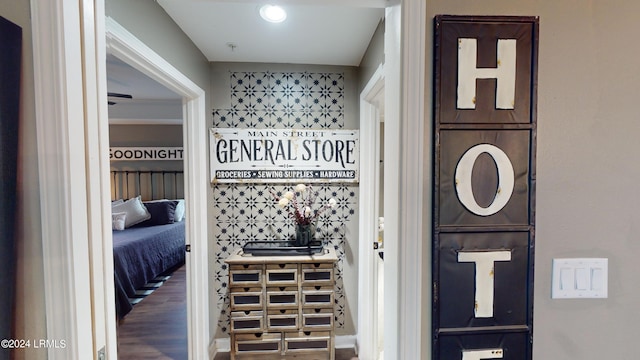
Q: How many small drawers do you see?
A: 9